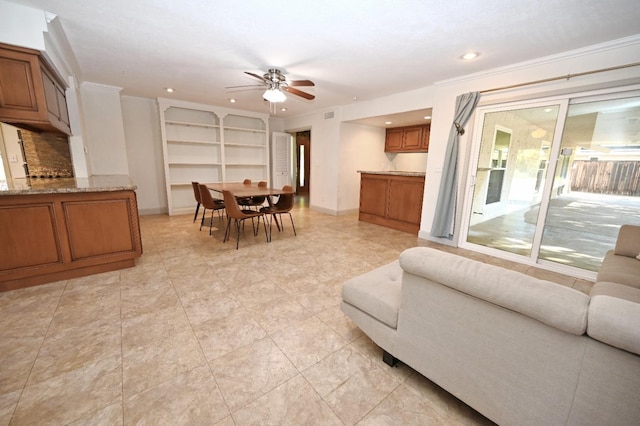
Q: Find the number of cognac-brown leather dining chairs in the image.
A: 6